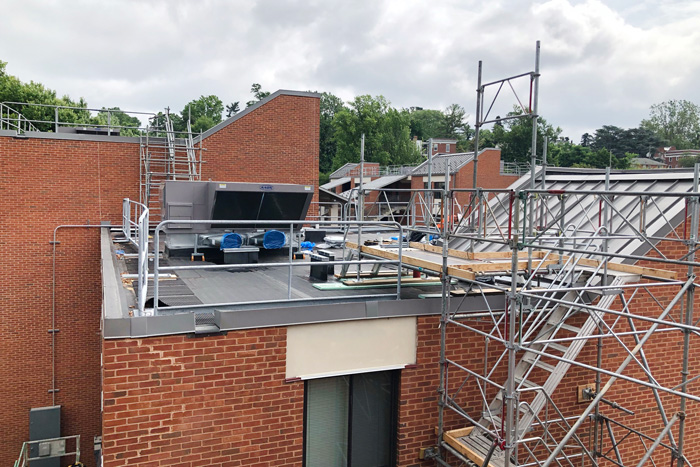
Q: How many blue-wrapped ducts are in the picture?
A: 2